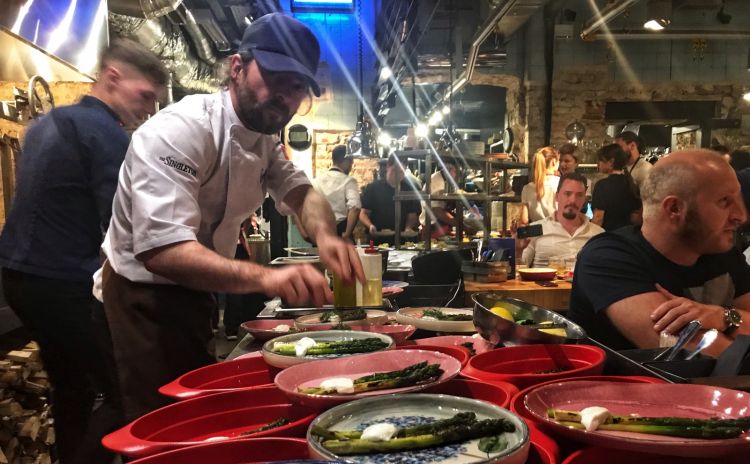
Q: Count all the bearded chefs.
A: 1